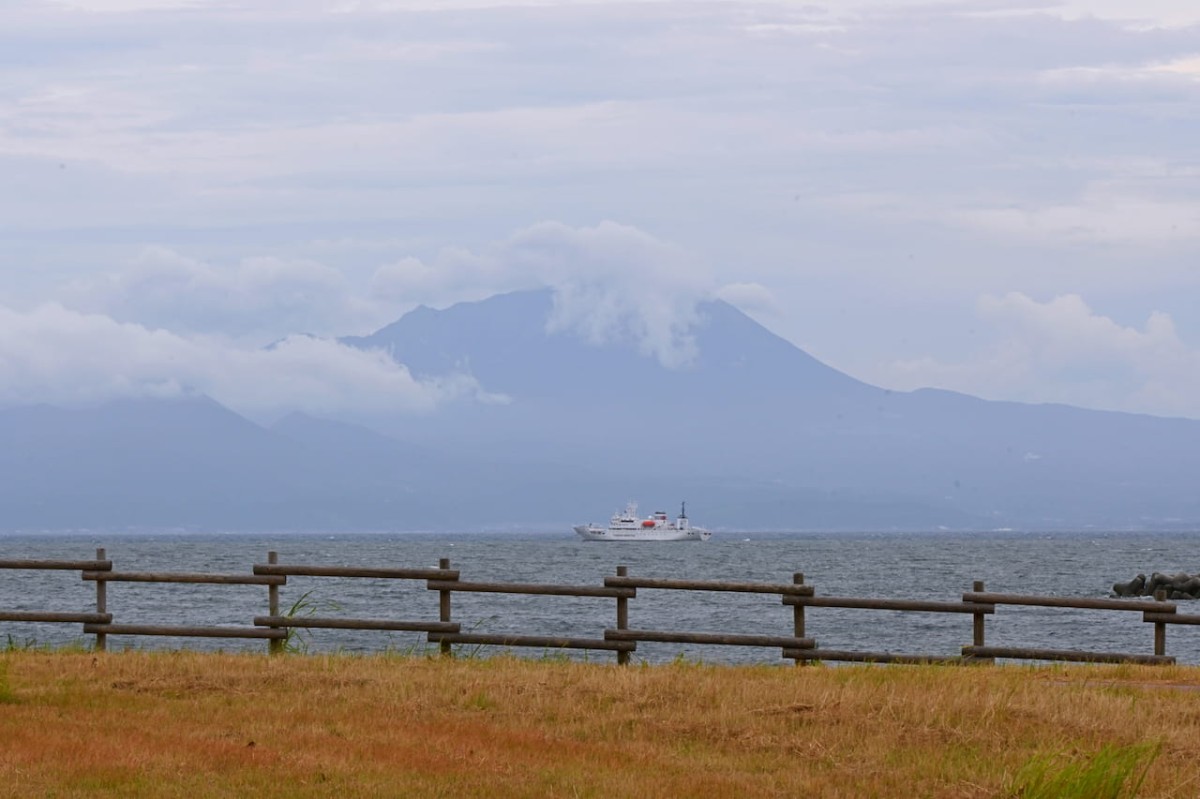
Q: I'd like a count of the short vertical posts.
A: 7